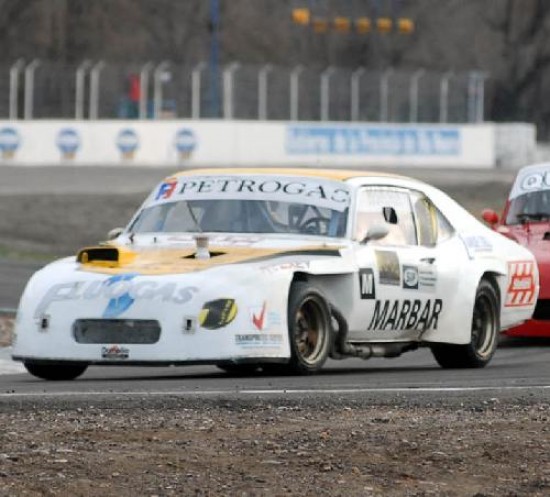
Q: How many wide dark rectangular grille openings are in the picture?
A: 1